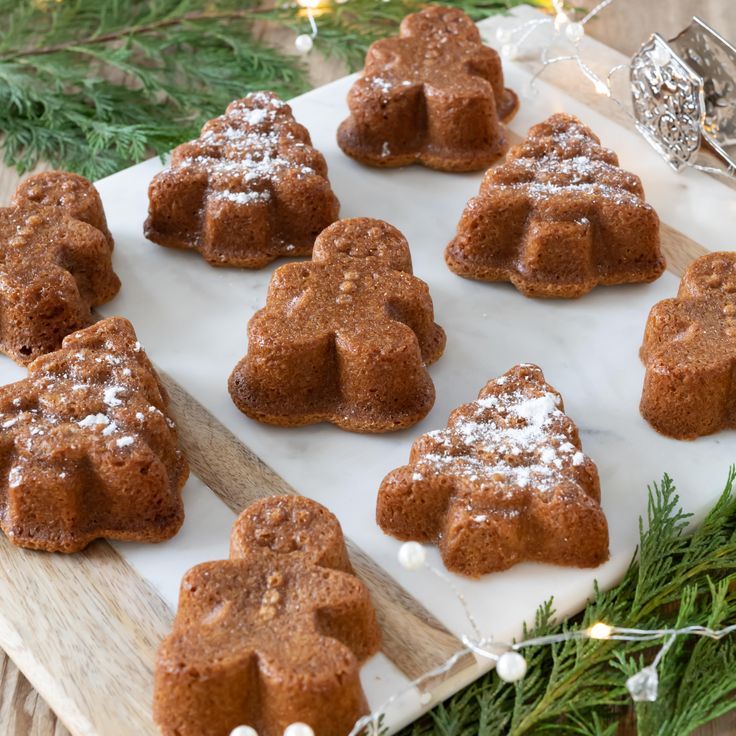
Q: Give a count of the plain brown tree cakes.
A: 0